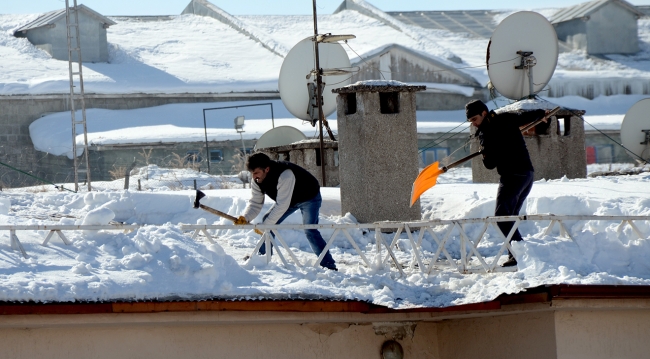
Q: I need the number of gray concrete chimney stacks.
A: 3